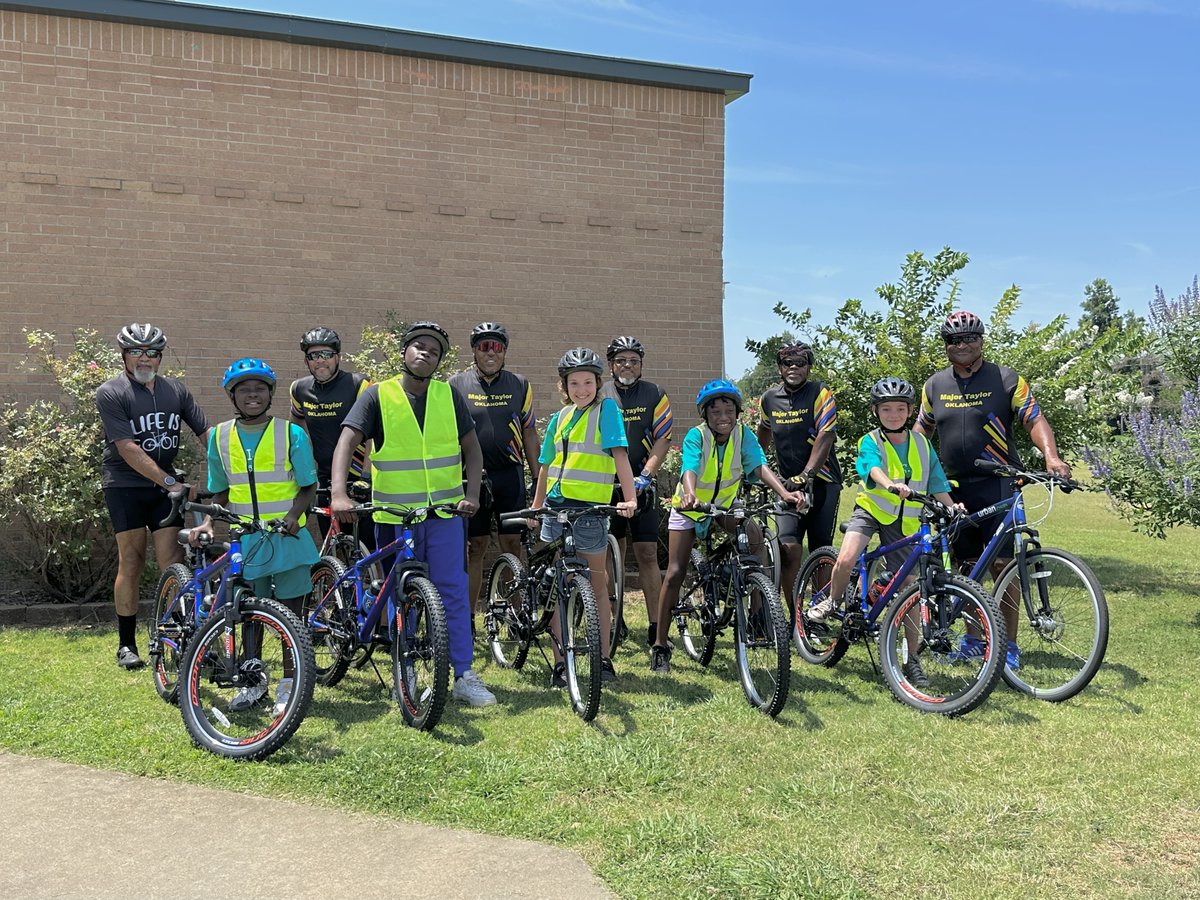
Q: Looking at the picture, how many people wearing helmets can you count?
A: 11